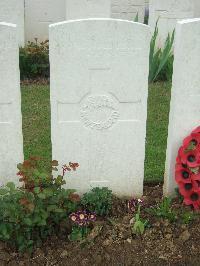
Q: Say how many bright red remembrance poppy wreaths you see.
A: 1